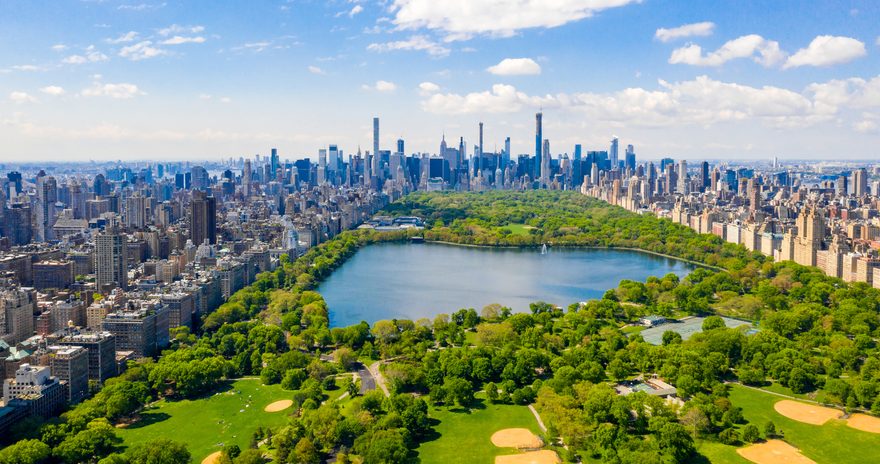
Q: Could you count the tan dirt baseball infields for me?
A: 7